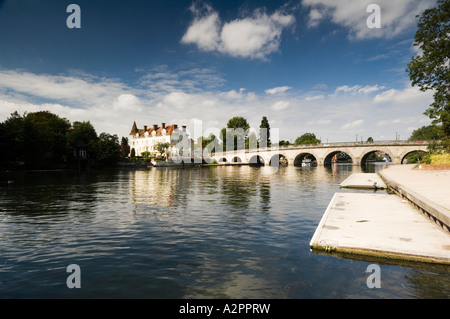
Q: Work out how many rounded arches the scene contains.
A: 8